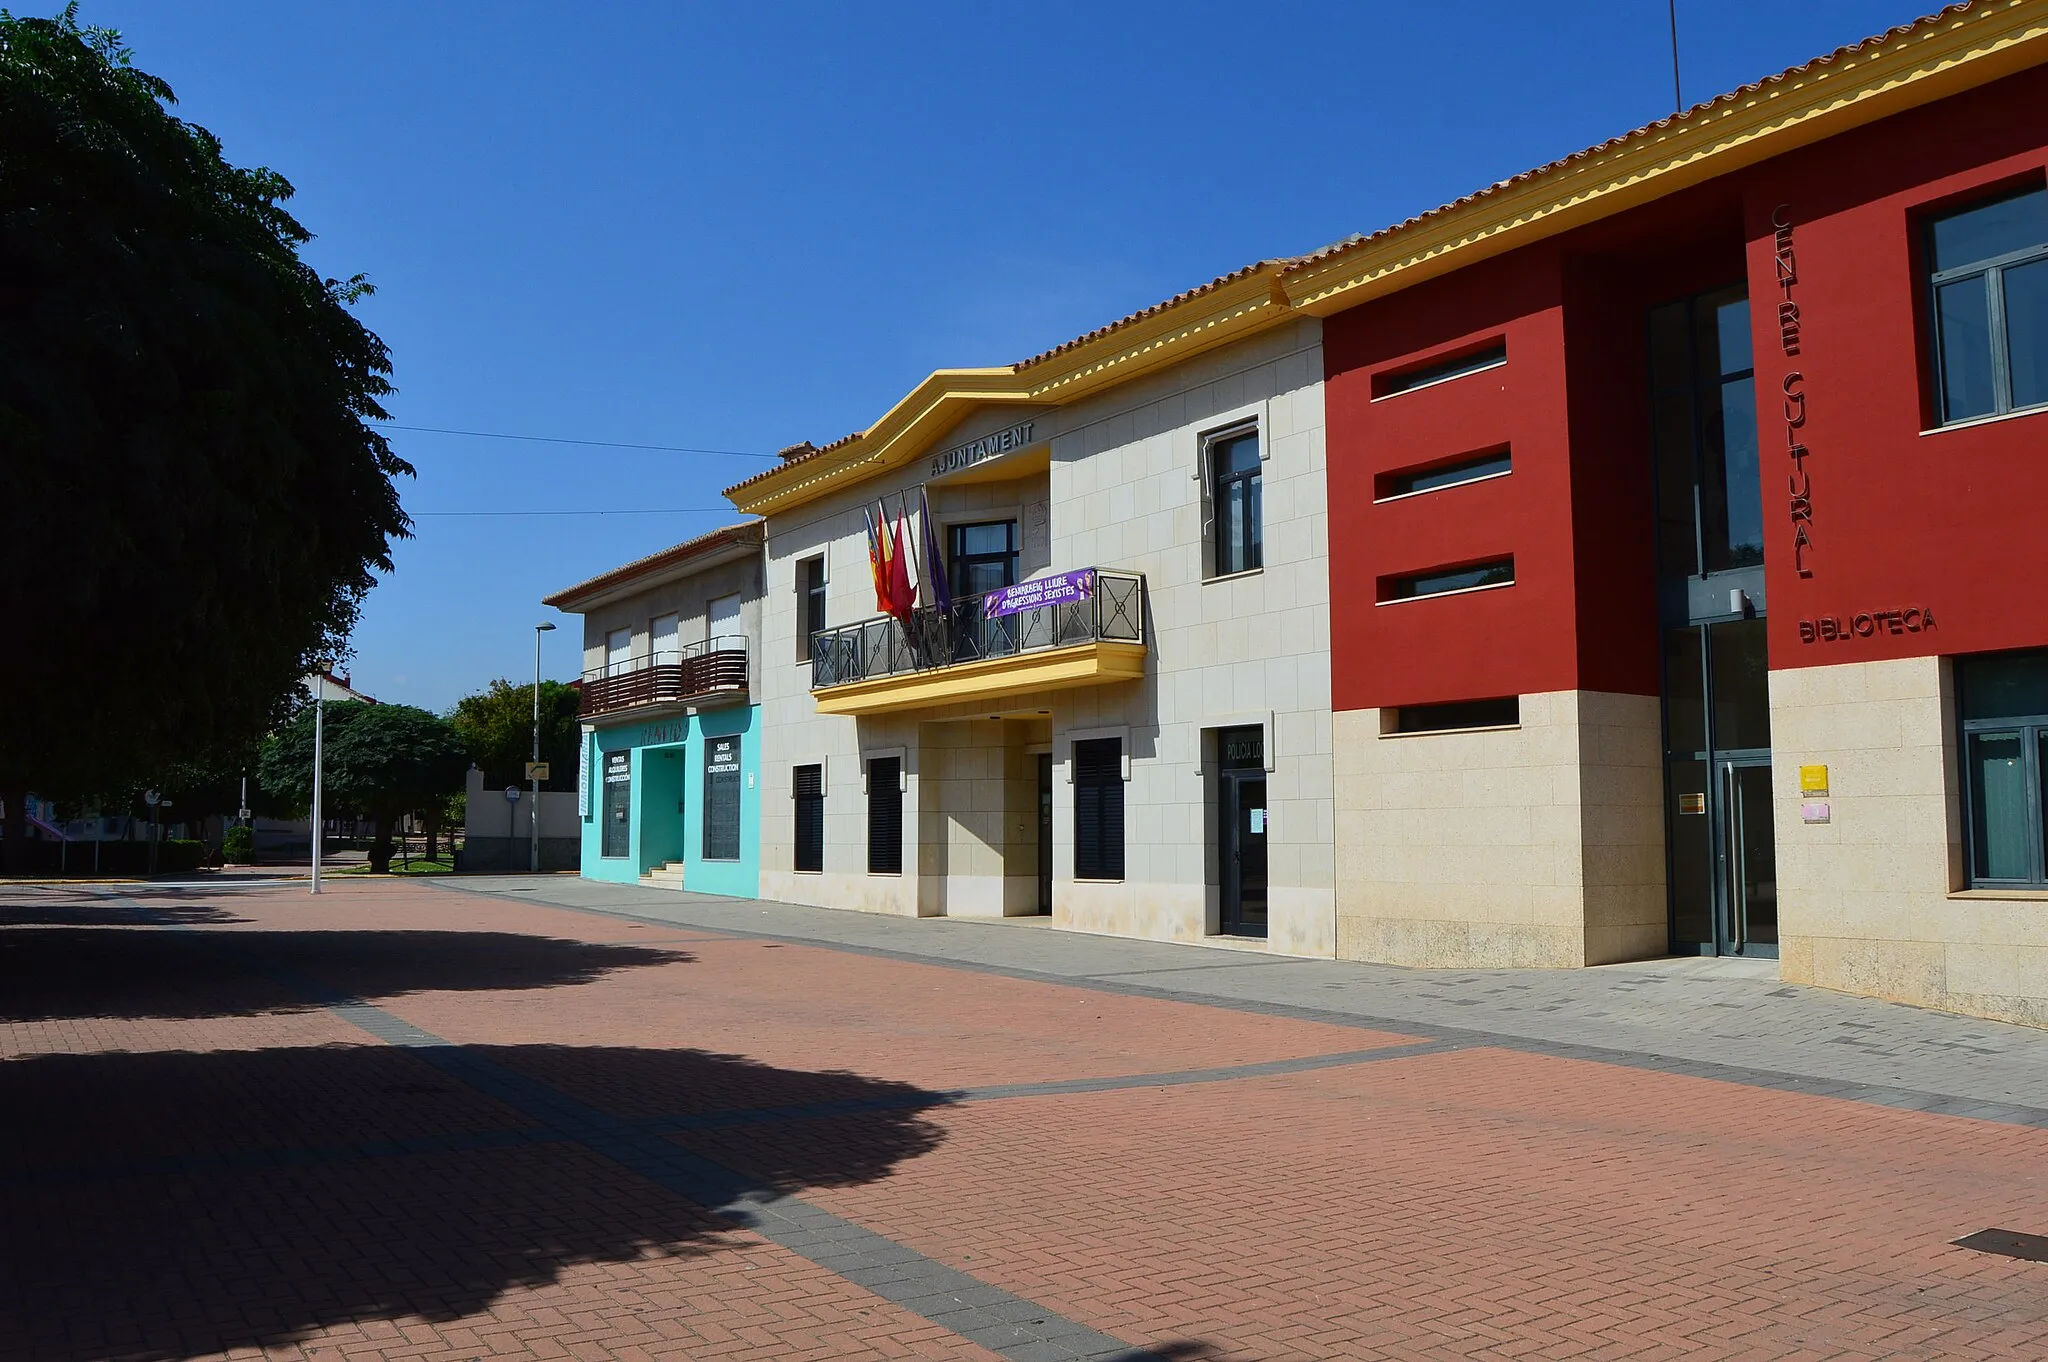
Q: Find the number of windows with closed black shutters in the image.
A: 3